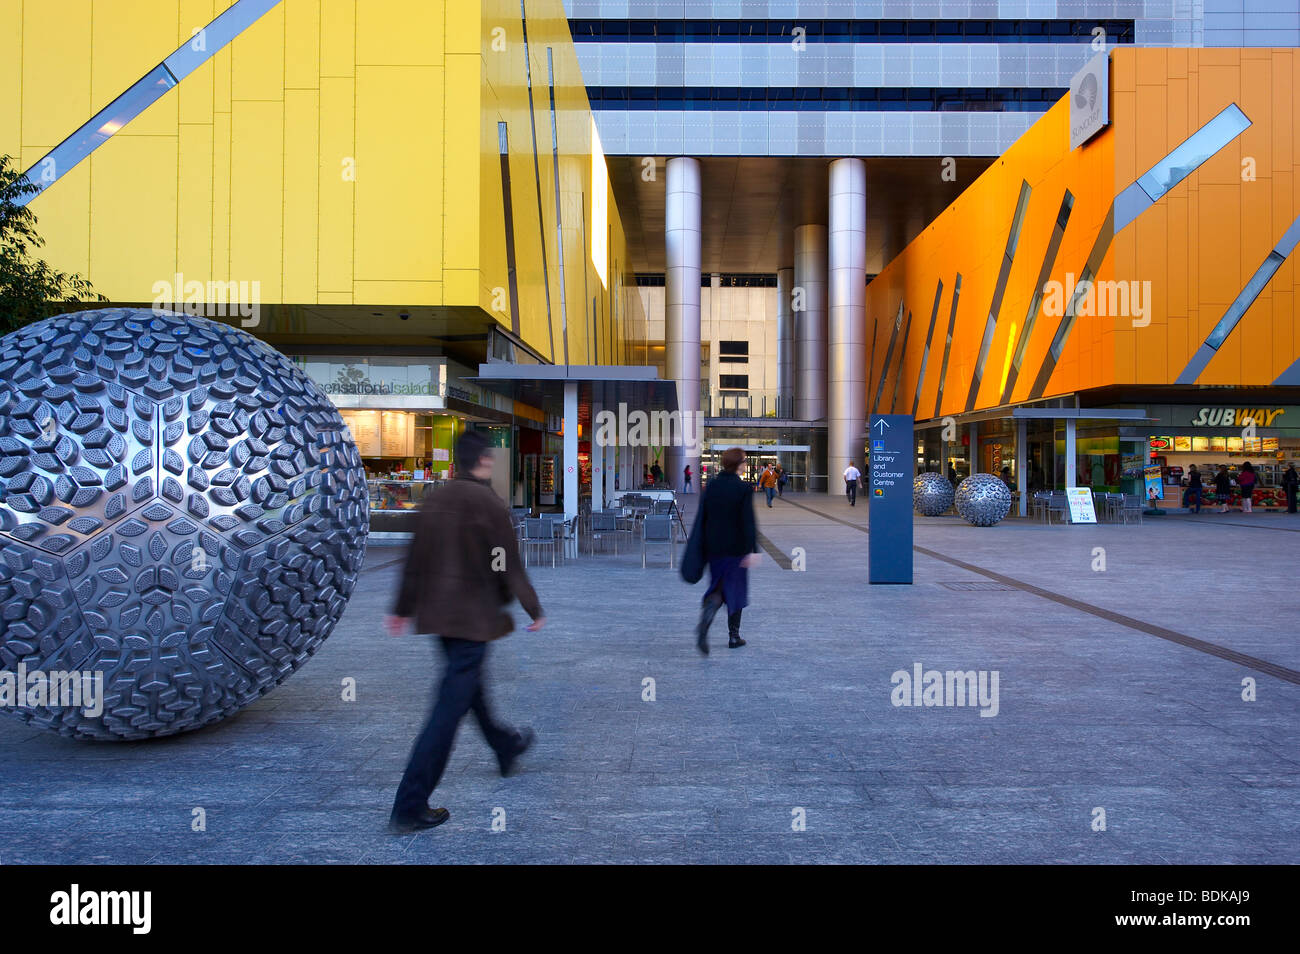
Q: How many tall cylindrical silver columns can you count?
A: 4